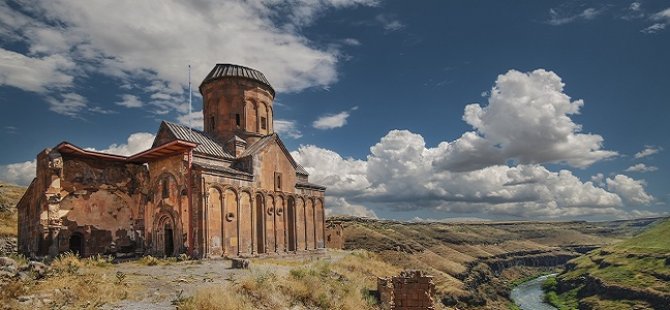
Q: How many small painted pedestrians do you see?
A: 0